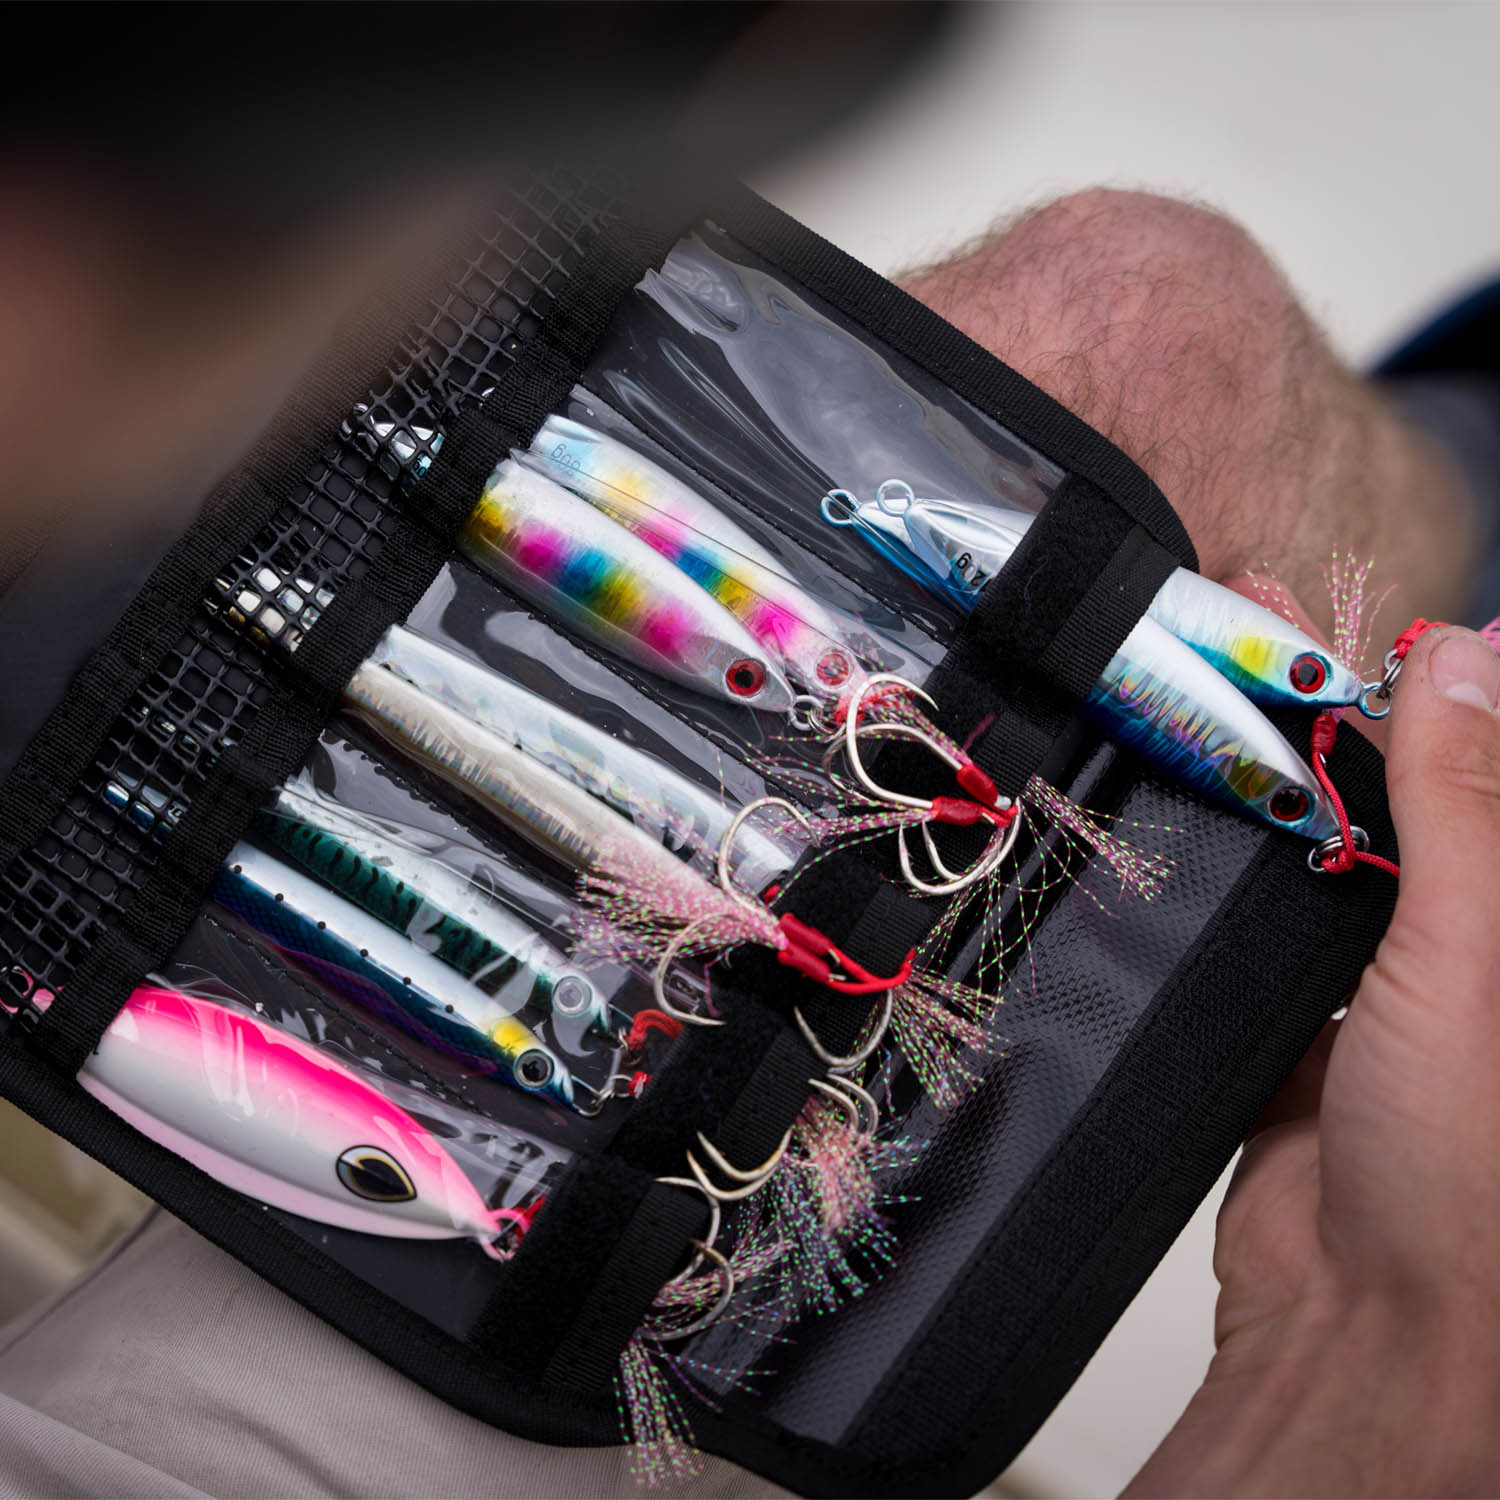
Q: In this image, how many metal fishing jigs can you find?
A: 9